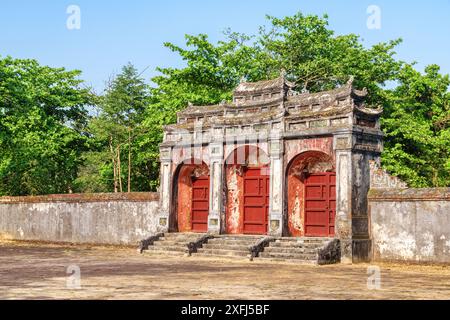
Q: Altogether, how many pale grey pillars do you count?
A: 4